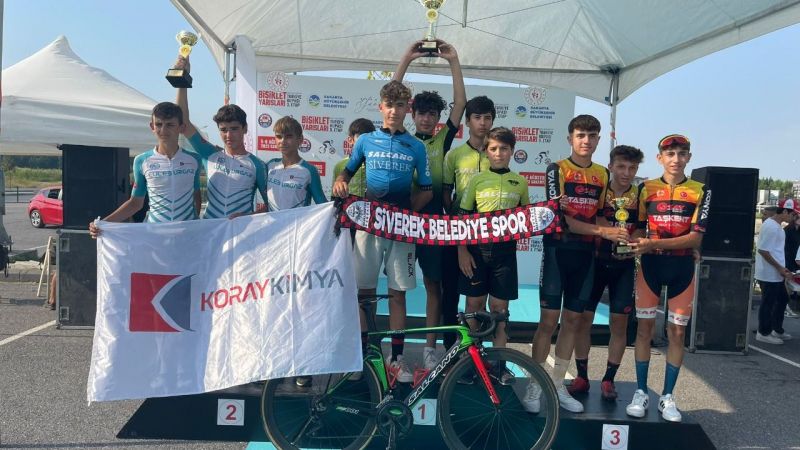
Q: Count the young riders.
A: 11